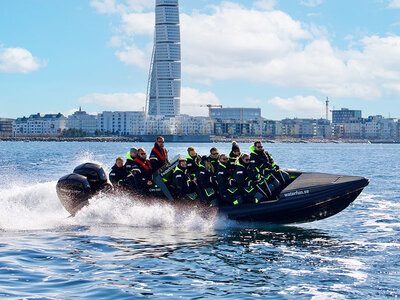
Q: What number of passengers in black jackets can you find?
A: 12